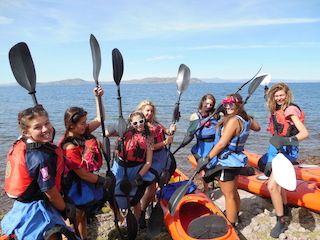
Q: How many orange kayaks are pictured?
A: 3